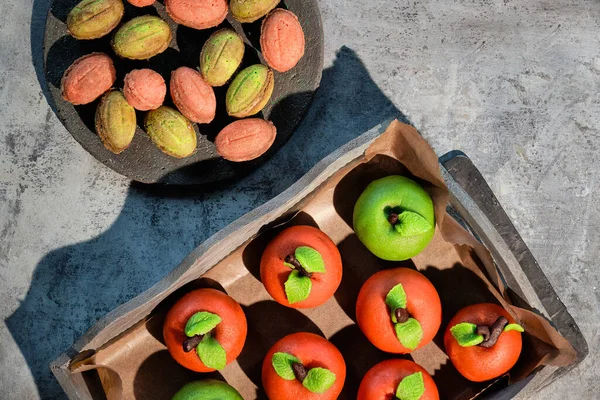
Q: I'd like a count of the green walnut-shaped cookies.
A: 7